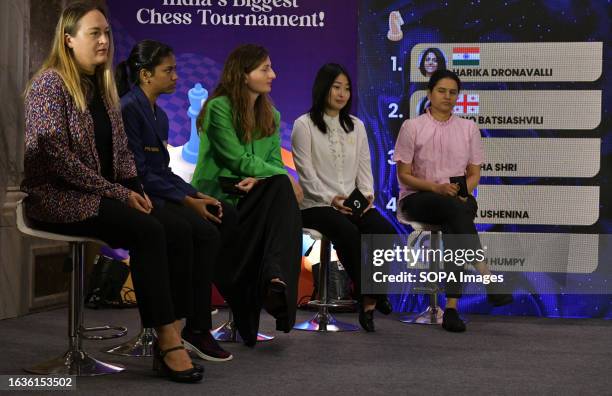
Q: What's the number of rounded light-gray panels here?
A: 5